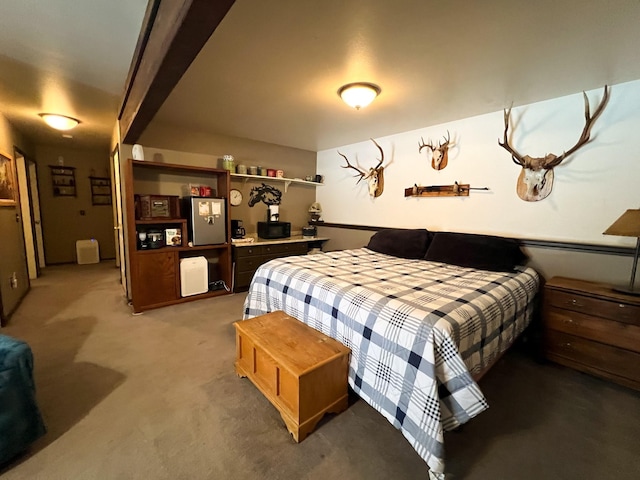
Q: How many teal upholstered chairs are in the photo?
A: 1